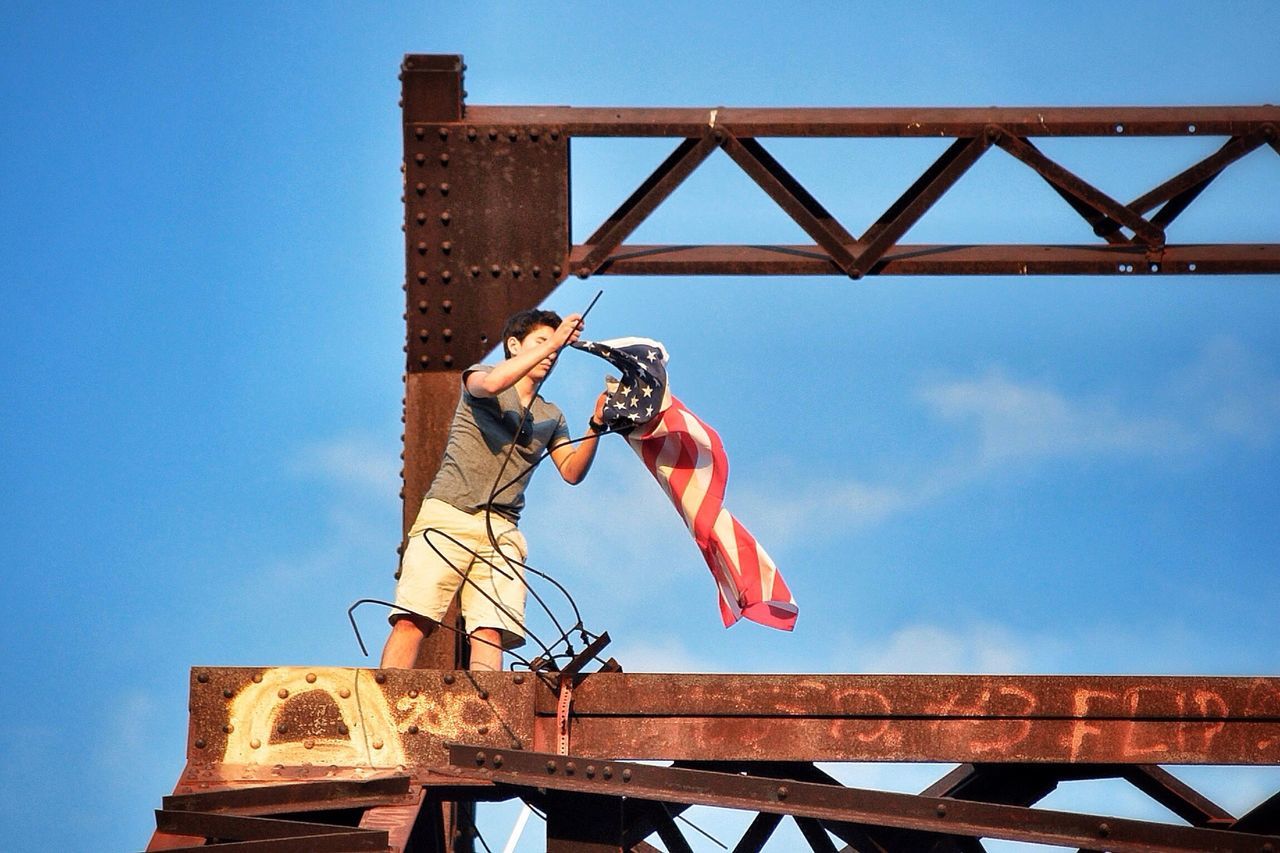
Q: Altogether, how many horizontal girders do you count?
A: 3